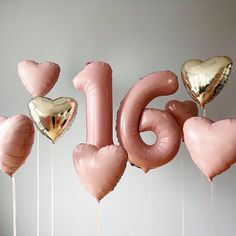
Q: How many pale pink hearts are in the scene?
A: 5